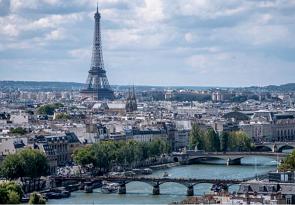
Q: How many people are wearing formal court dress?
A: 0